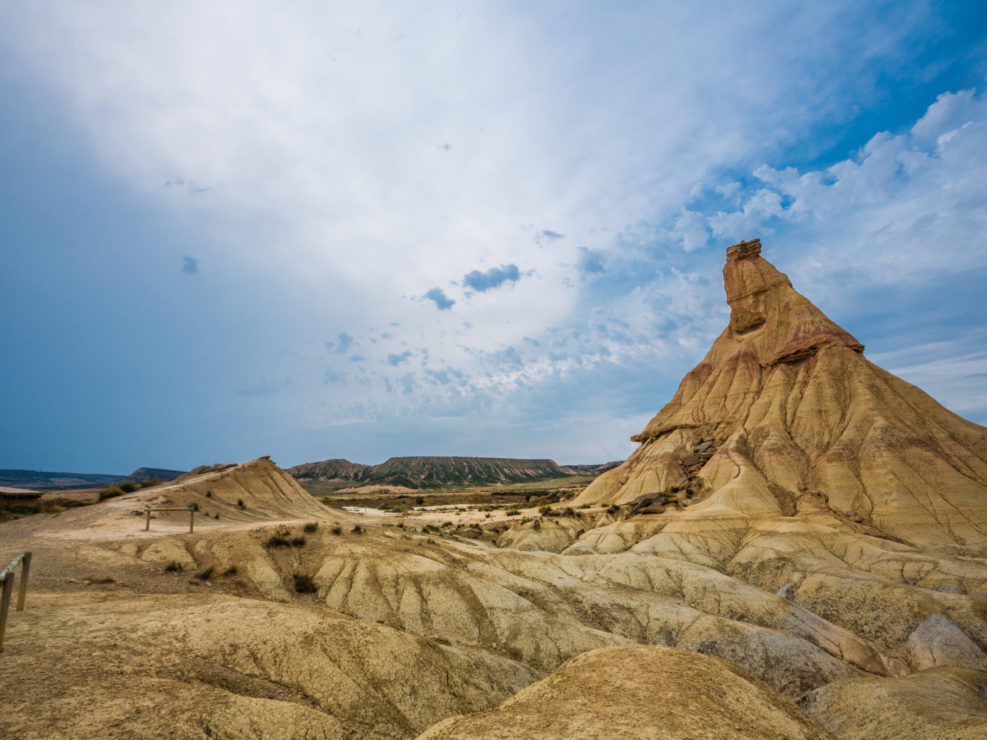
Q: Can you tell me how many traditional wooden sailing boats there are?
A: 0